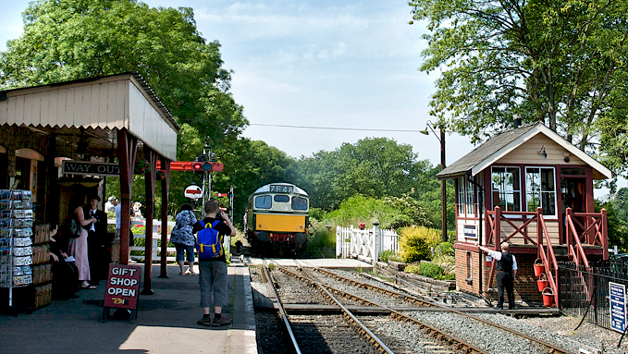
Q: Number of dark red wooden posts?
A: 3